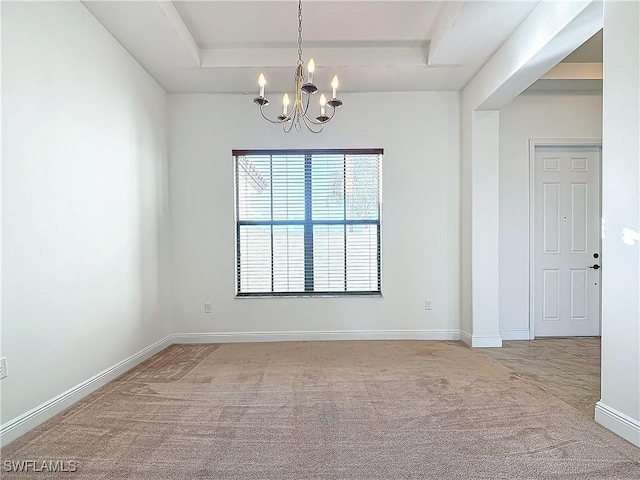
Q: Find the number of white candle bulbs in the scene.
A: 5